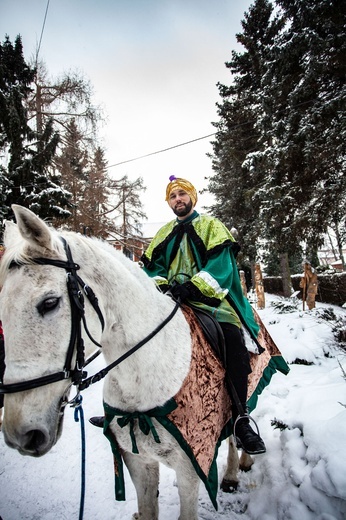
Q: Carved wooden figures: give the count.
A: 3